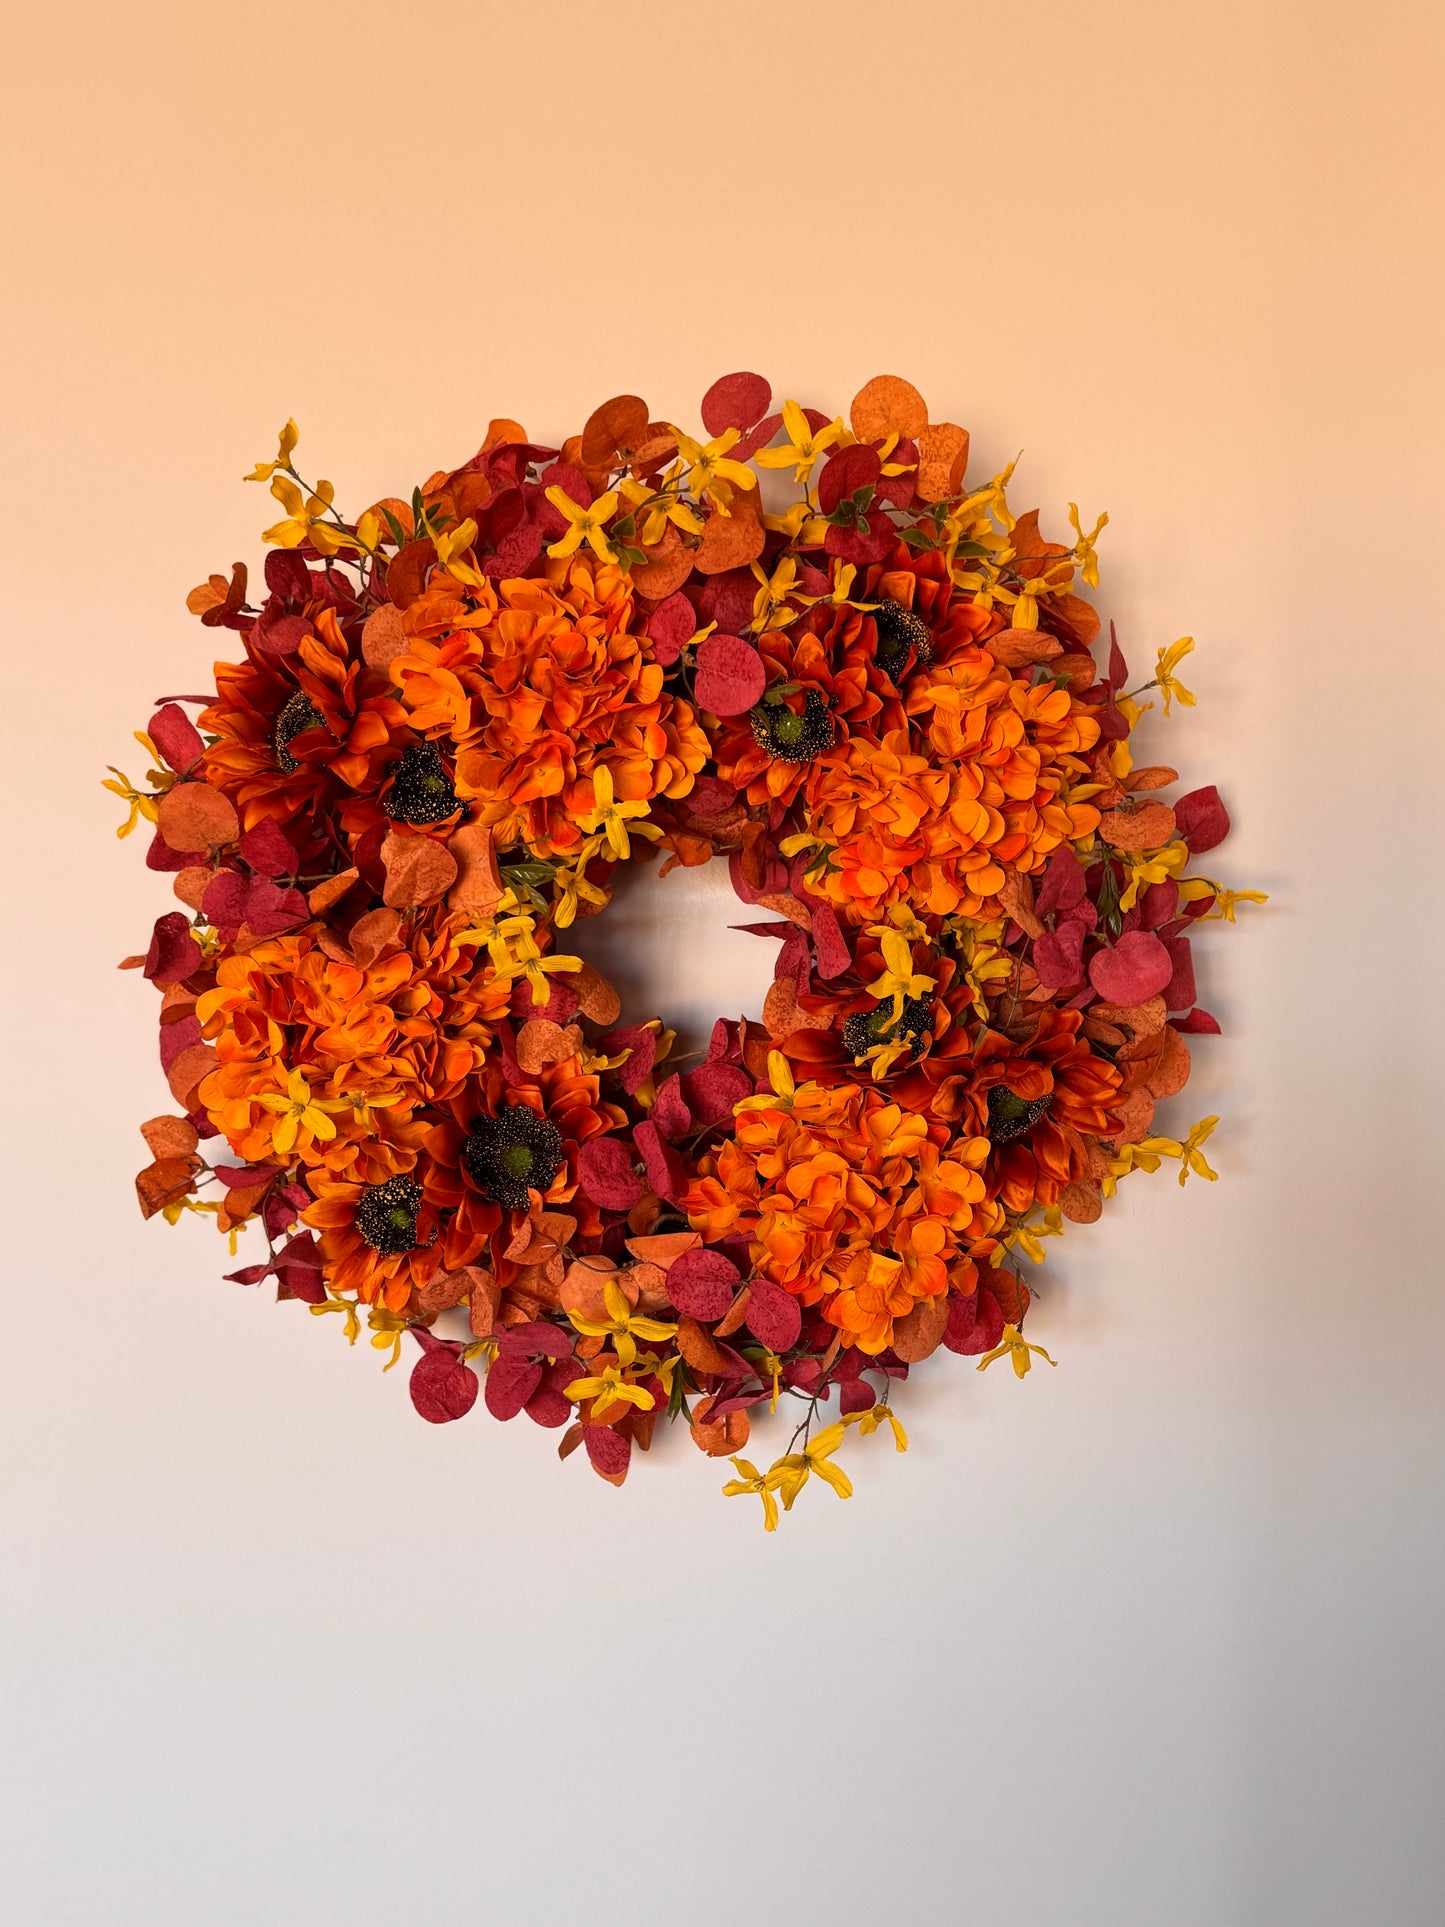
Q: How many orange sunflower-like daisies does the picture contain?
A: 8